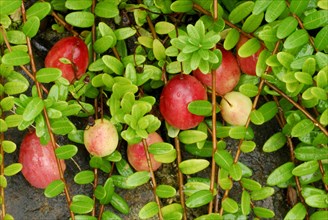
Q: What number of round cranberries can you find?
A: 8